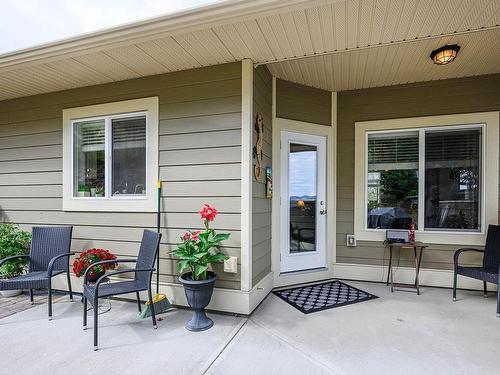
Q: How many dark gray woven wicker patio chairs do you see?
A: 3